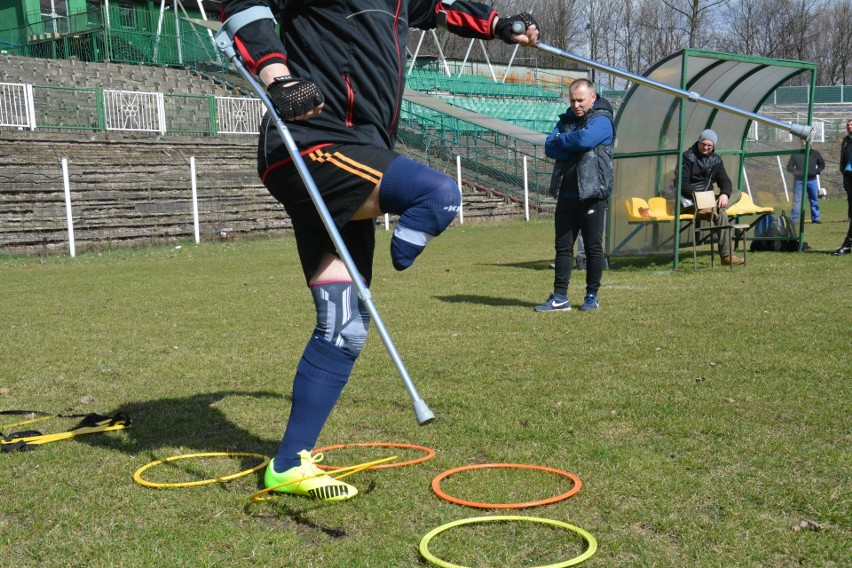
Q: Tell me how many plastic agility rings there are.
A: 5